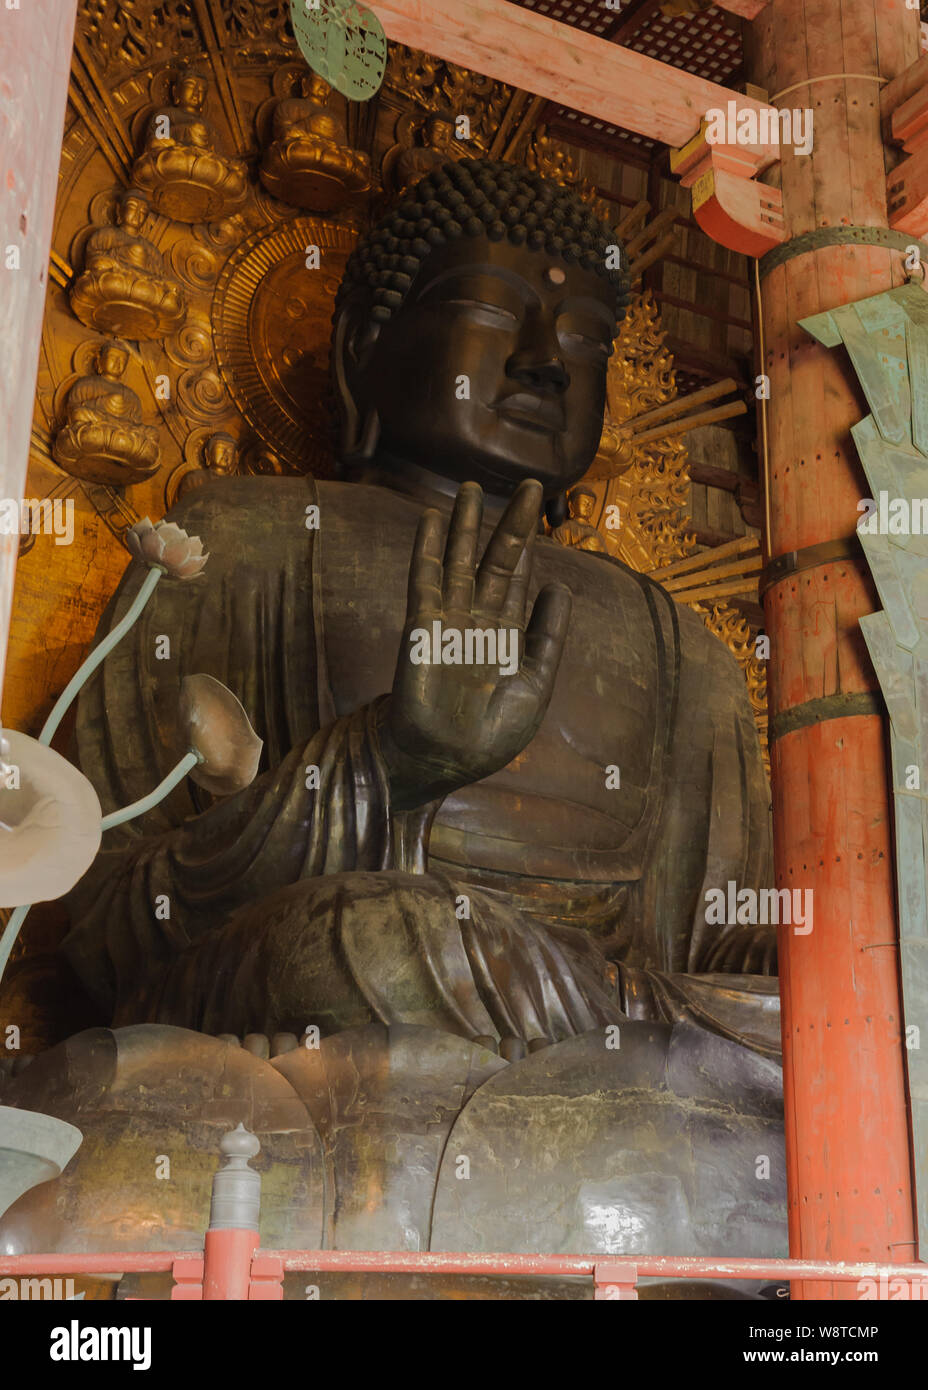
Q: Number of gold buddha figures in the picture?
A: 7